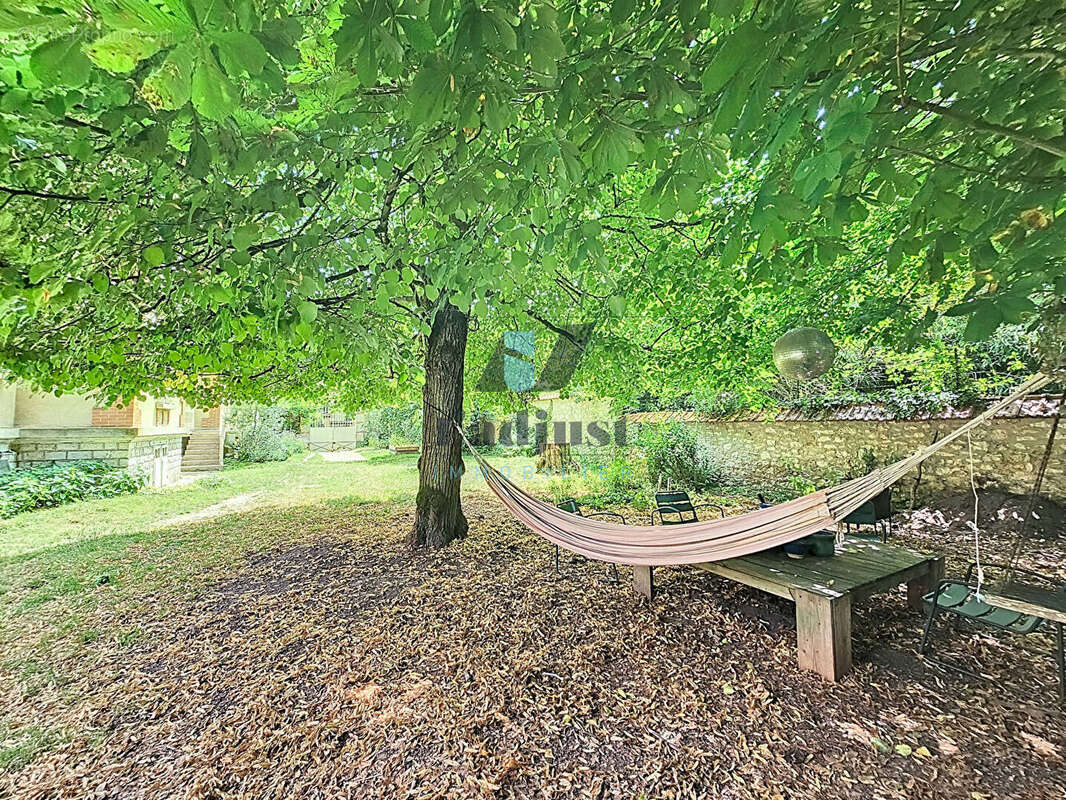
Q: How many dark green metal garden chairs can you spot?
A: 4